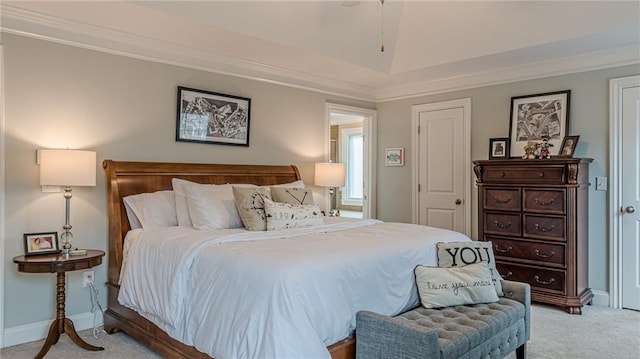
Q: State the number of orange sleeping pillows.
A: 0